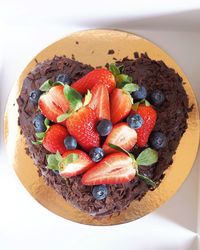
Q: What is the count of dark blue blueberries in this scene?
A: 11